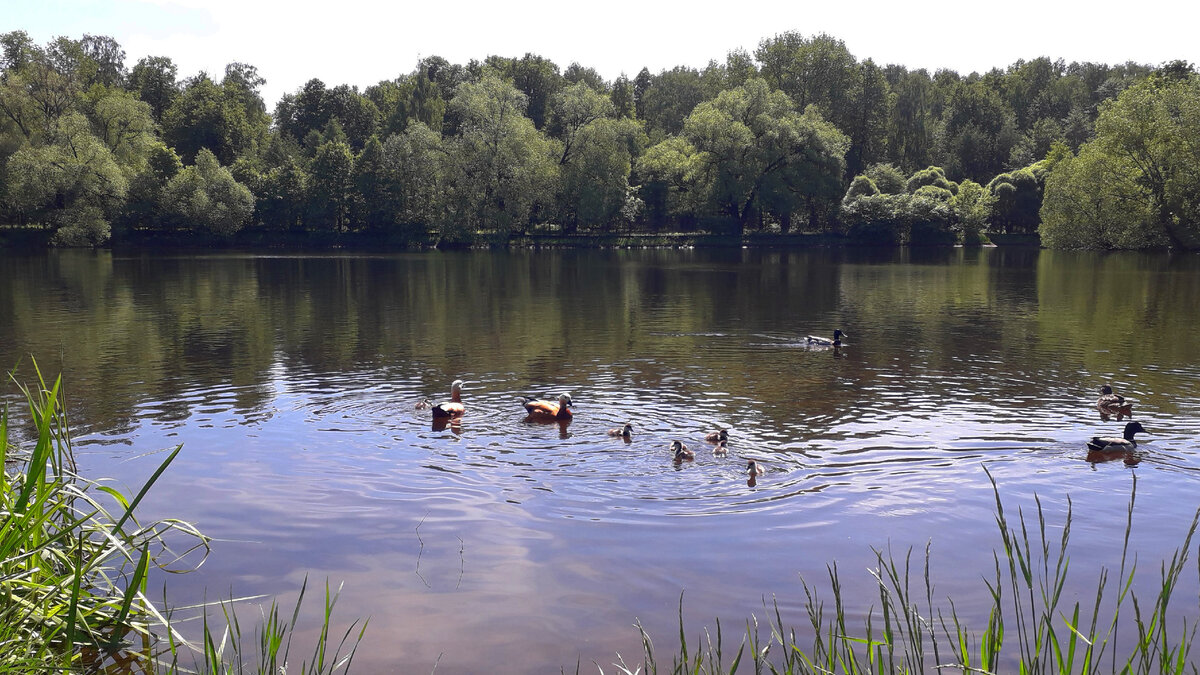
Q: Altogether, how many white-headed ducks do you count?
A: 2